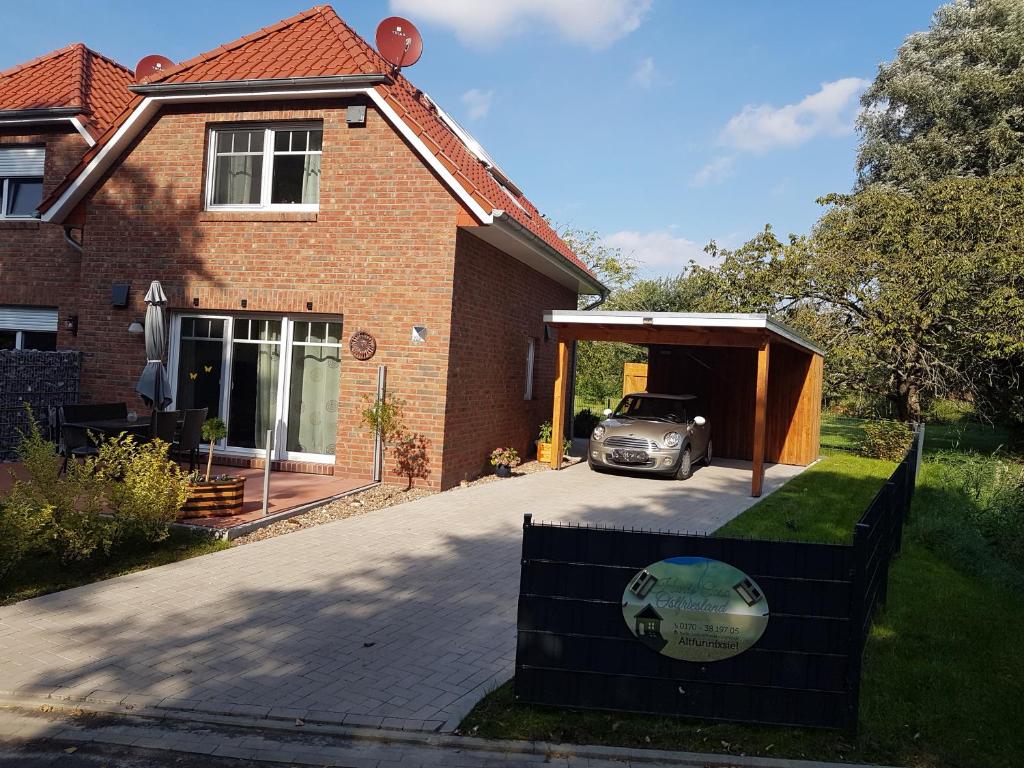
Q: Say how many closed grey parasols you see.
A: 1